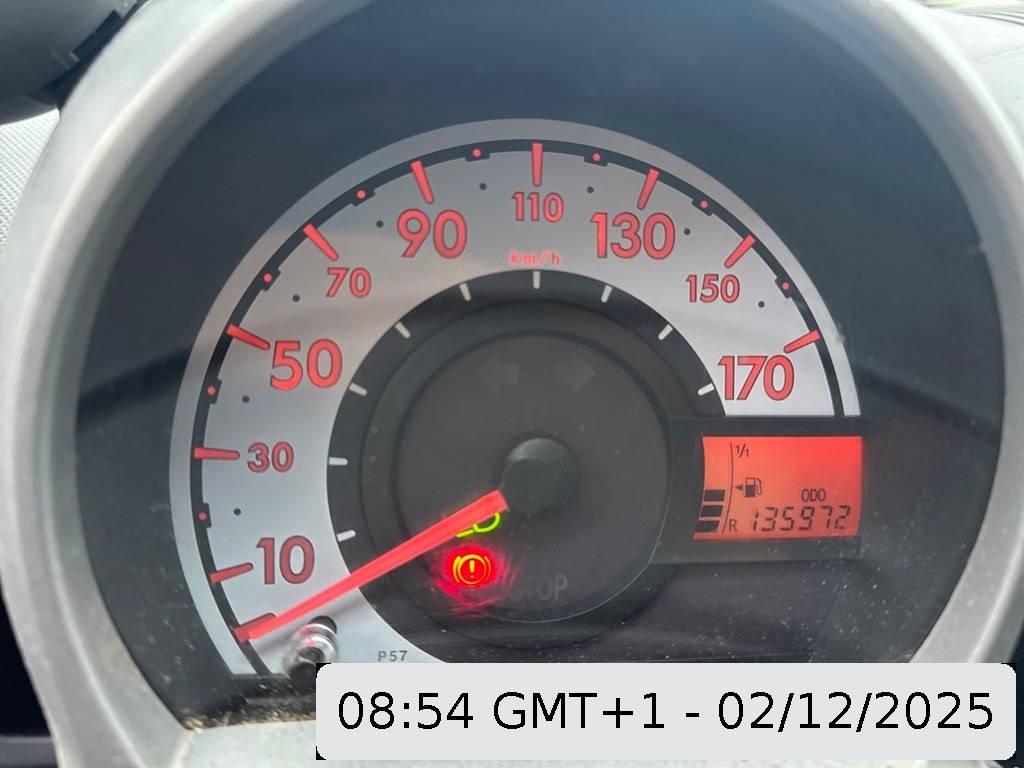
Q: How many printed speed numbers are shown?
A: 9